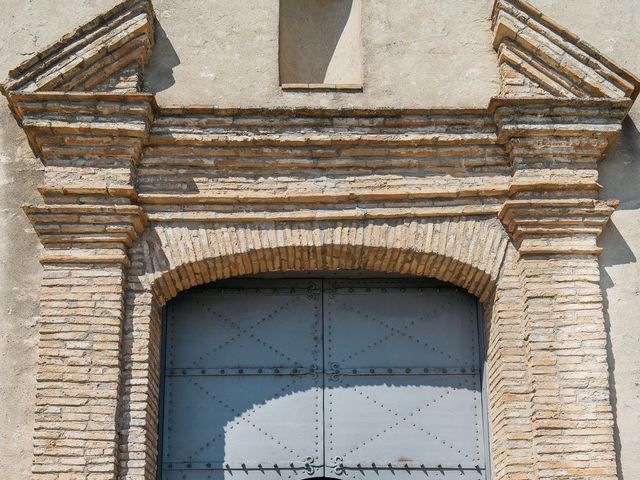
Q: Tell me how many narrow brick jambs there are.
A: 2